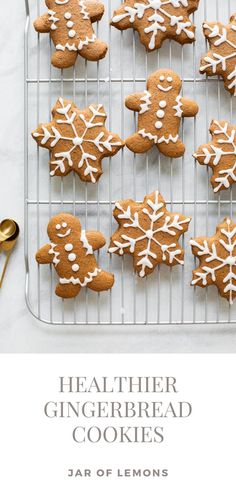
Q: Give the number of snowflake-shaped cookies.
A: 6